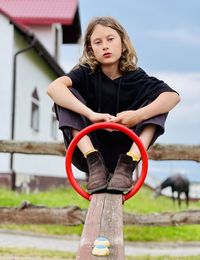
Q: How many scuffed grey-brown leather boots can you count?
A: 2